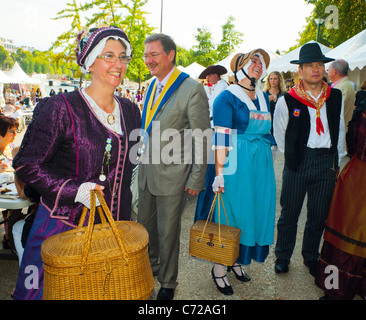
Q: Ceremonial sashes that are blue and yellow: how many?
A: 1